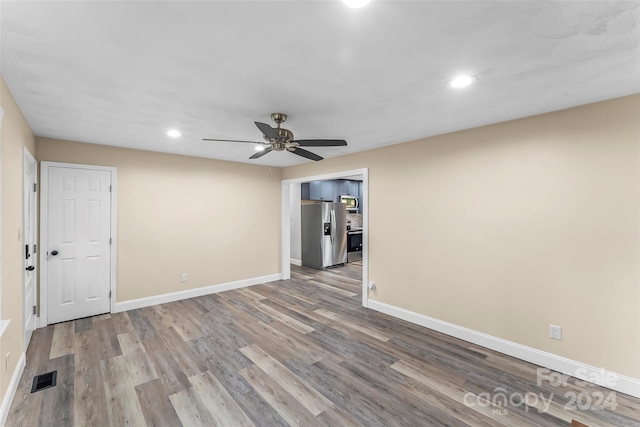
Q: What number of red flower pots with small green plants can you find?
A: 0